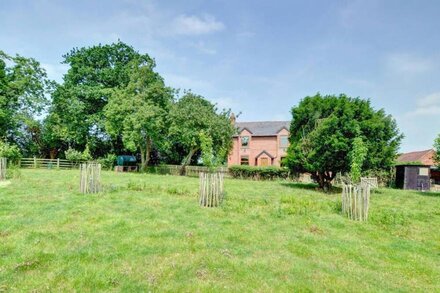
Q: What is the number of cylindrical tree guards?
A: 4